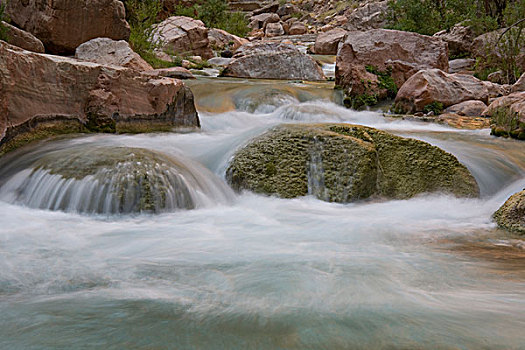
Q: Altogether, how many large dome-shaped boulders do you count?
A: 2